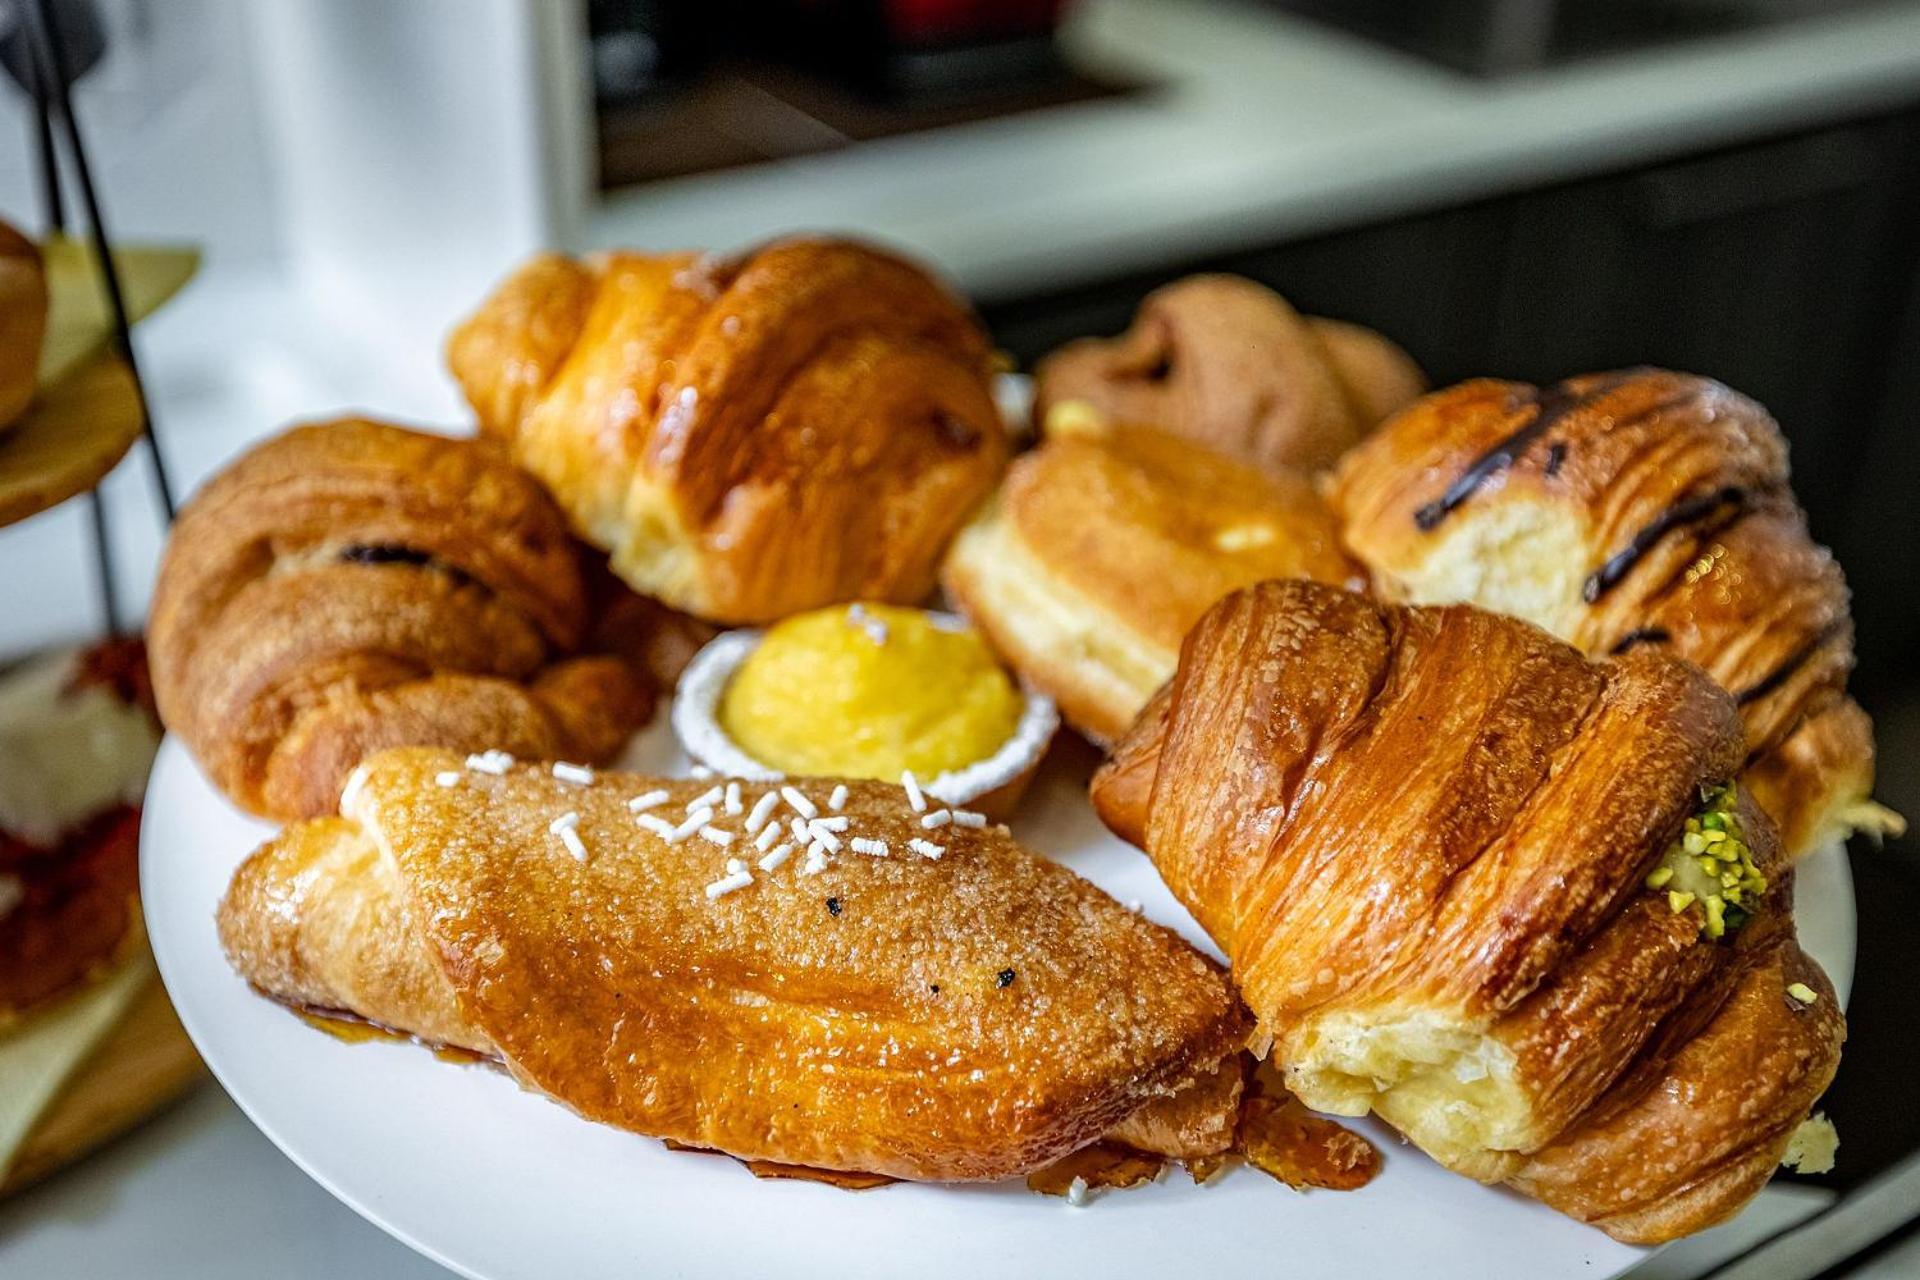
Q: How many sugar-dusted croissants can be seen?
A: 1